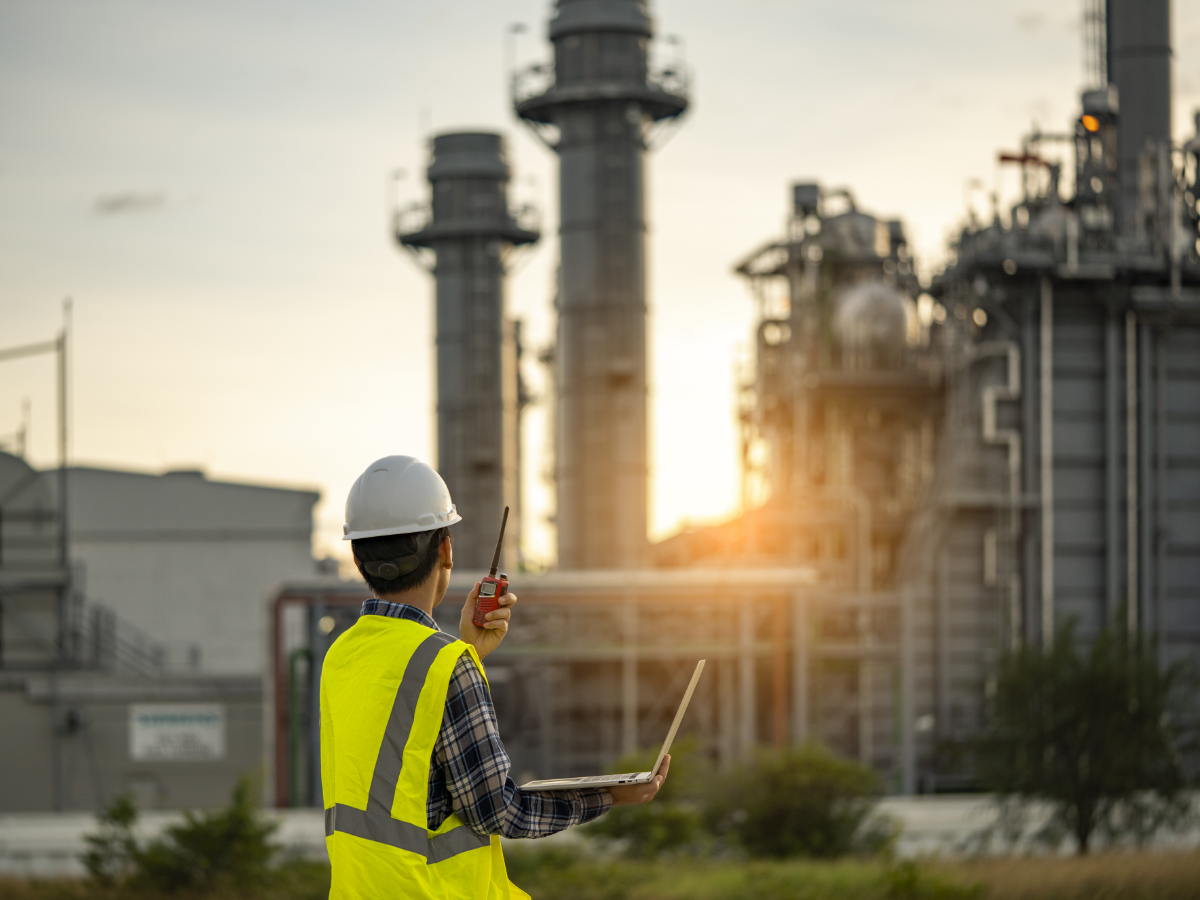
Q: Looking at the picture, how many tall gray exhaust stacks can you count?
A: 3